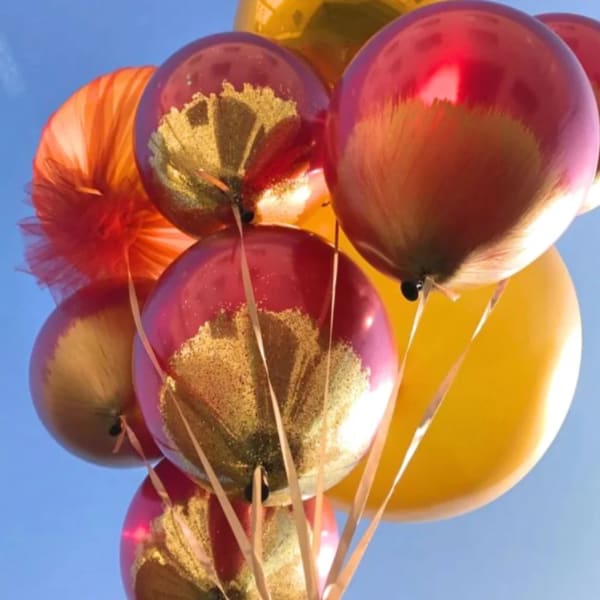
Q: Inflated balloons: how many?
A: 9